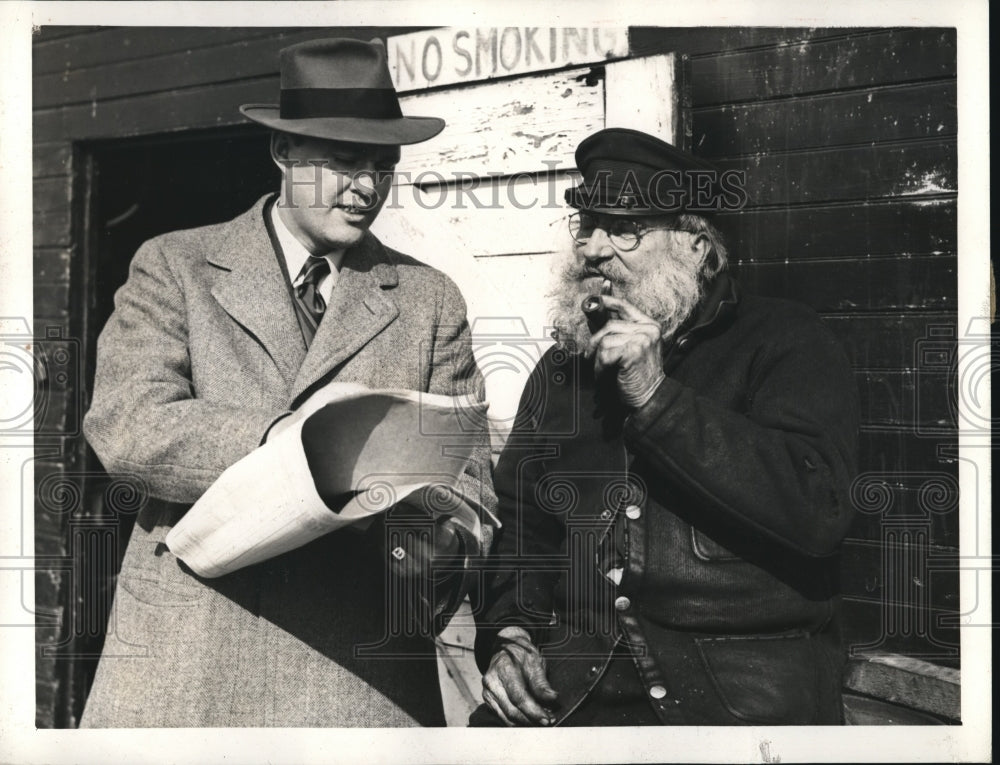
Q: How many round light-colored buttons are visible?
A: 3